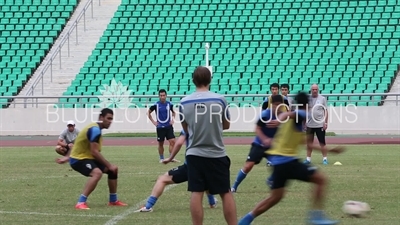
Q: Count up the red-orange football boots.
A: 2